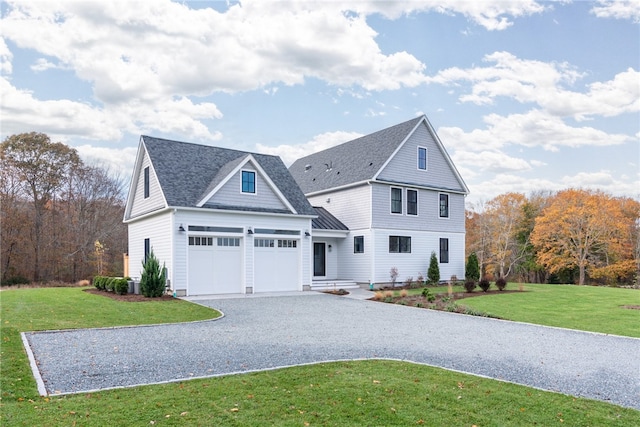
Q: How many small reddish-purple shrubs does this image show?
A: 3